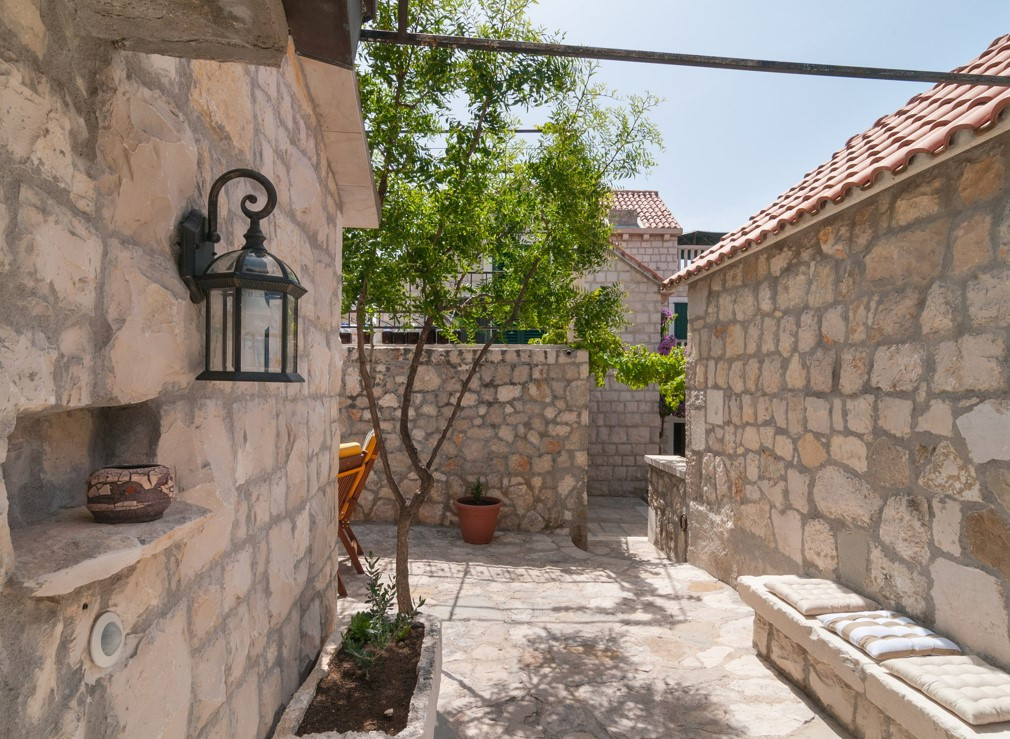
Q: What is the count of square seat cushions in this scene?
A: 3